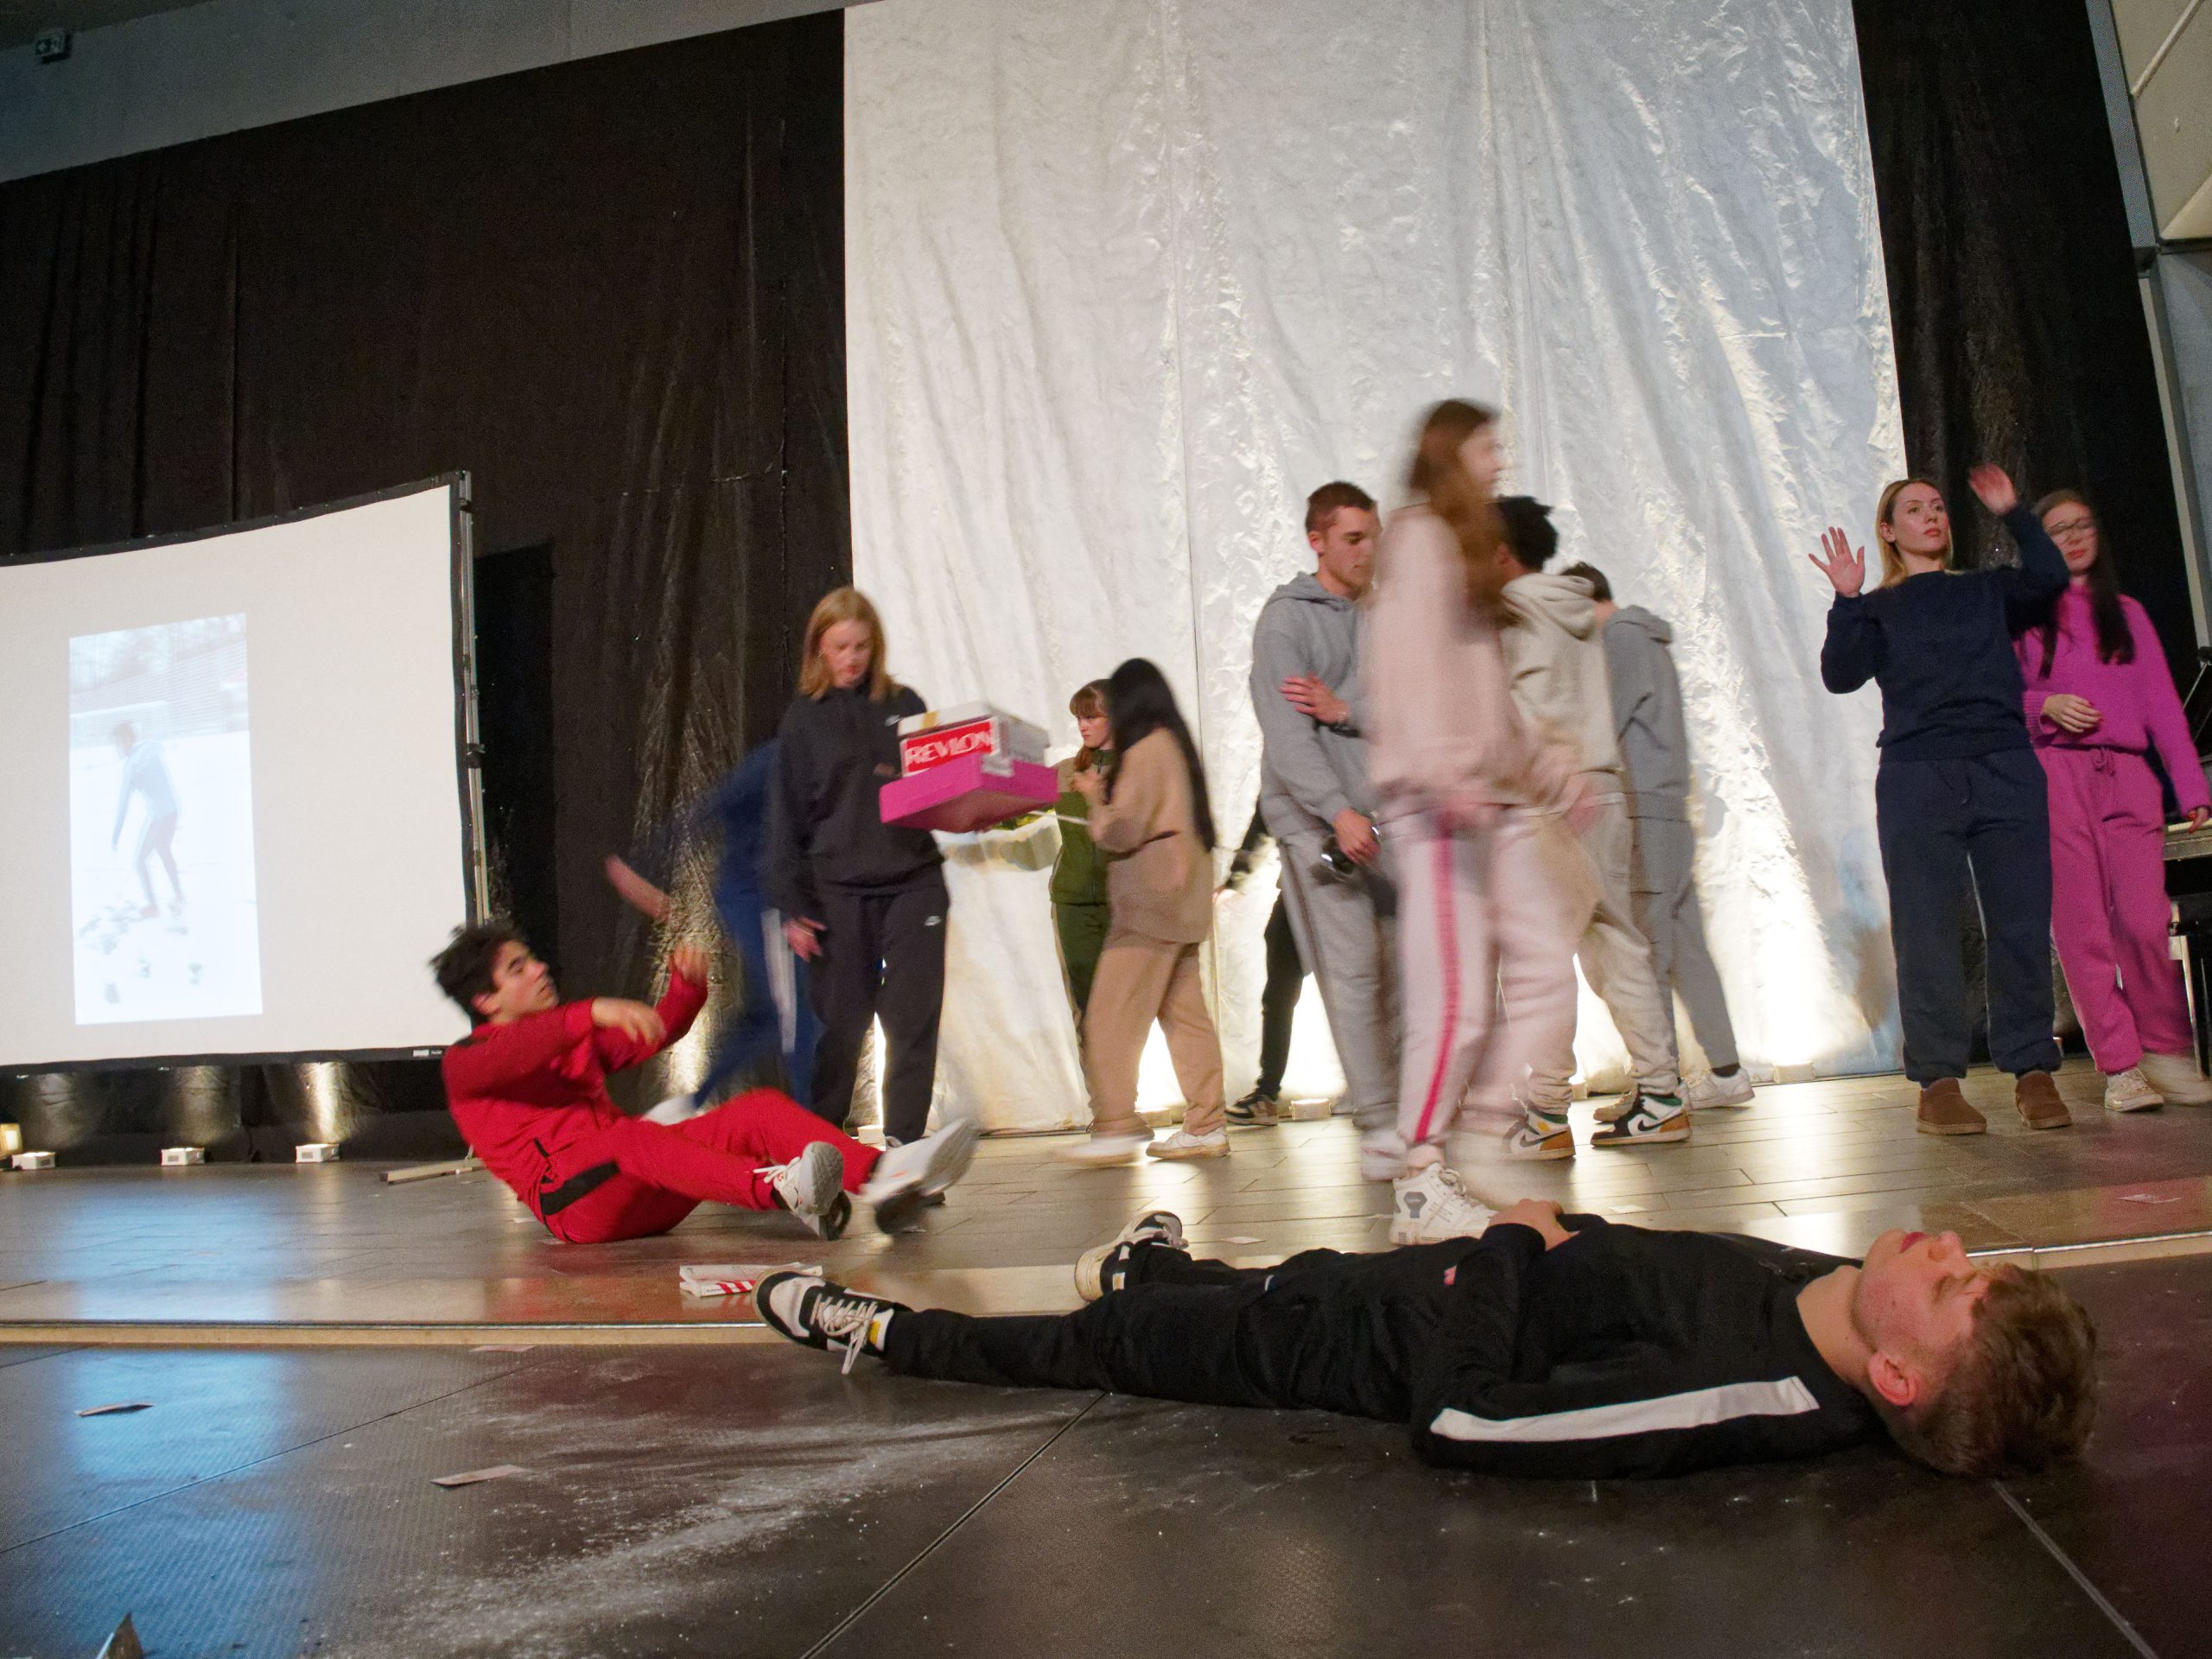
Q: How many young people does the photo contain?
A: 13